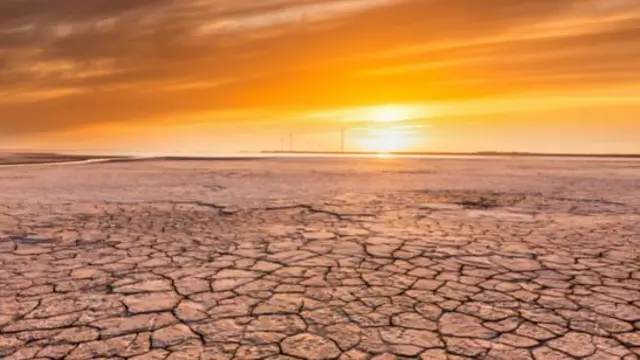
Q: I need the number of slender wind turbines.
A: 3